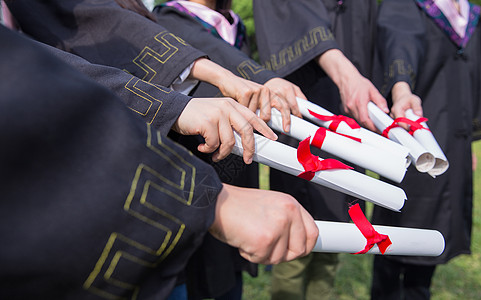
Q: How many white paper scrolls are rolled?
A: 6